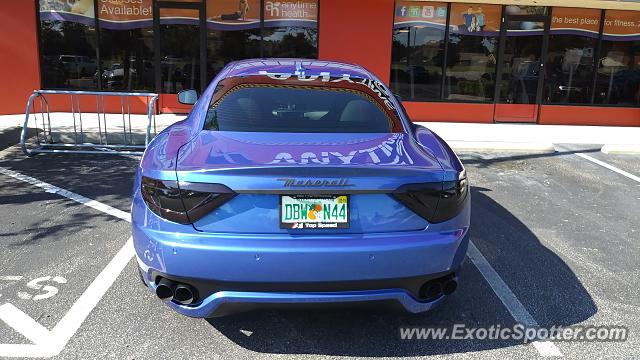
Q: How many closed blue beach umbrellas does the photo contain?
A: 0